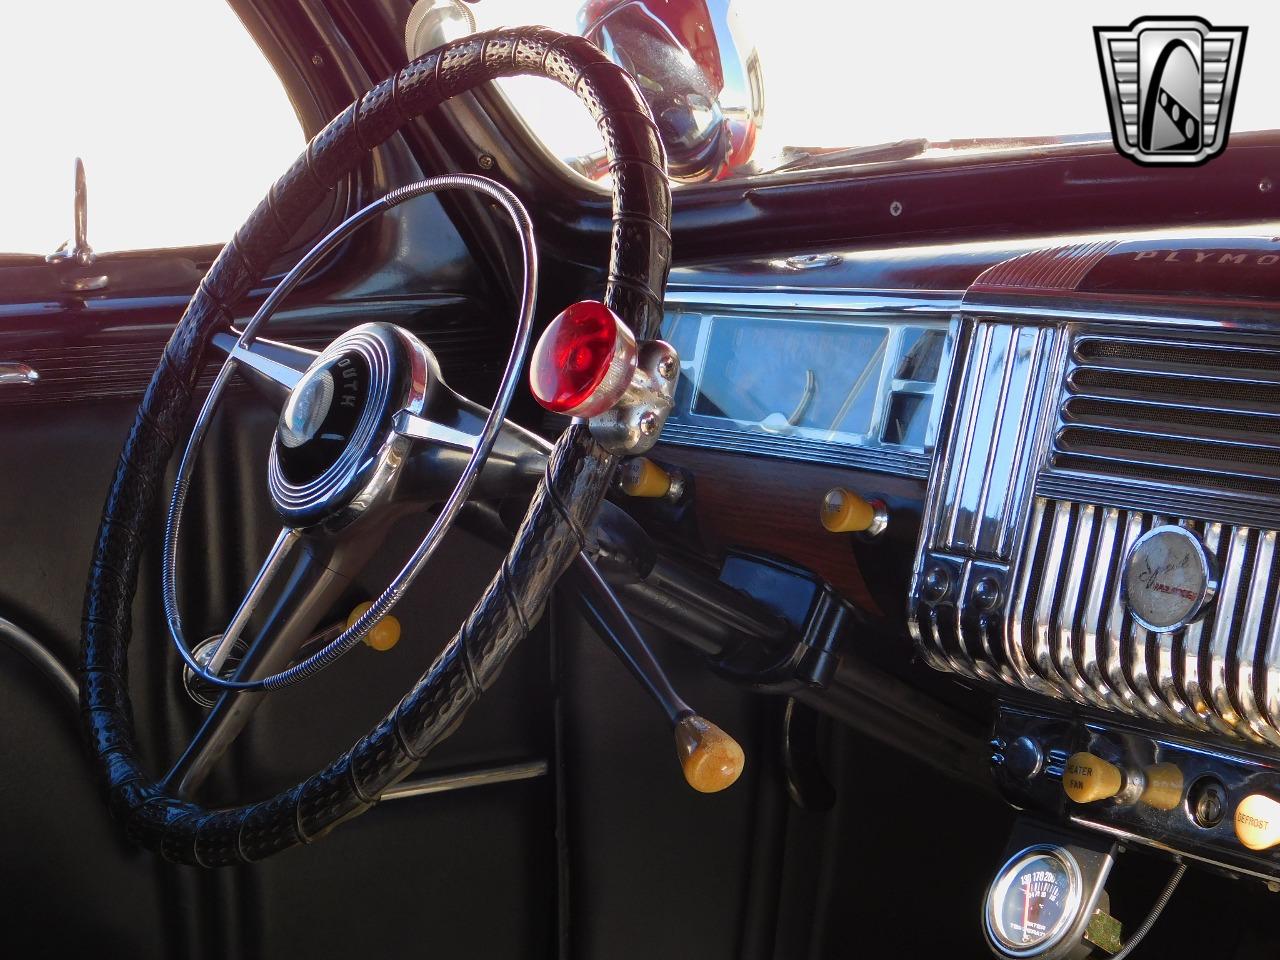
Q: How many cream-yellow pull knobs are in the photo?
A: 4